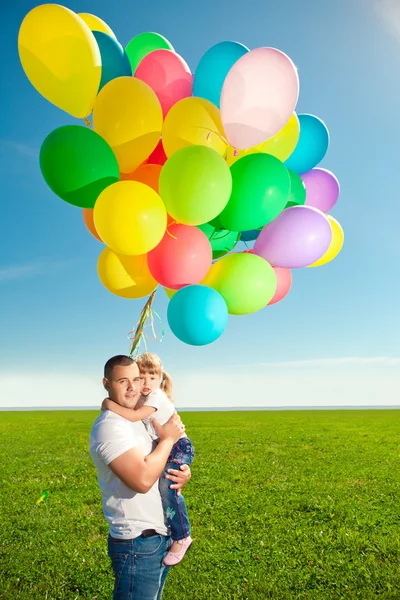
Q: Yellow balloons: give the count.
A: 8